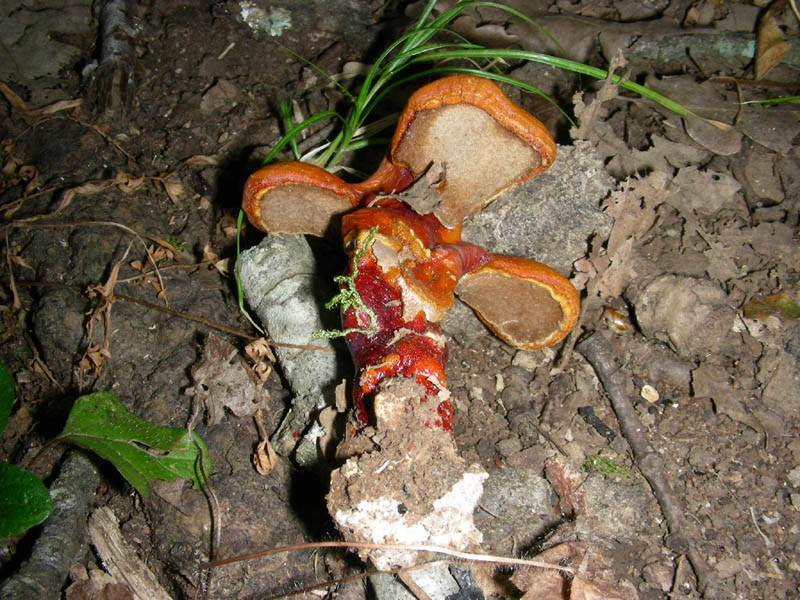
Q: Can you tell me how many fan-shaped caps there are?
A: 3